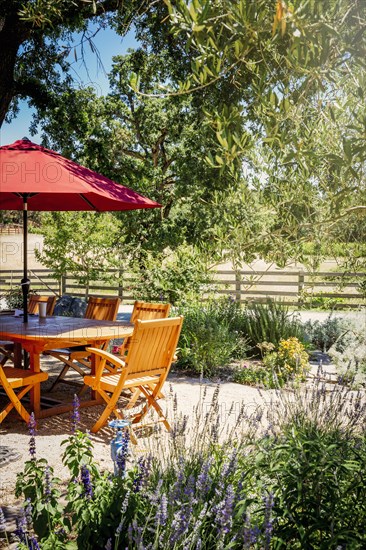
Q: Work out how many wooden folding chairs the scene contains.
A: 5